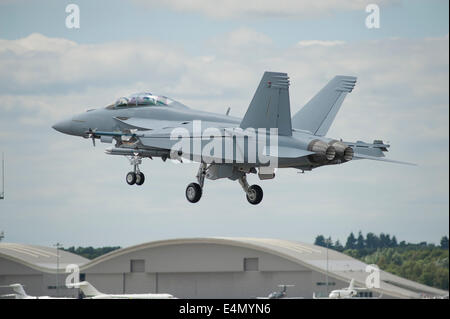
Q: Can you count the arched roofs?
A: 2